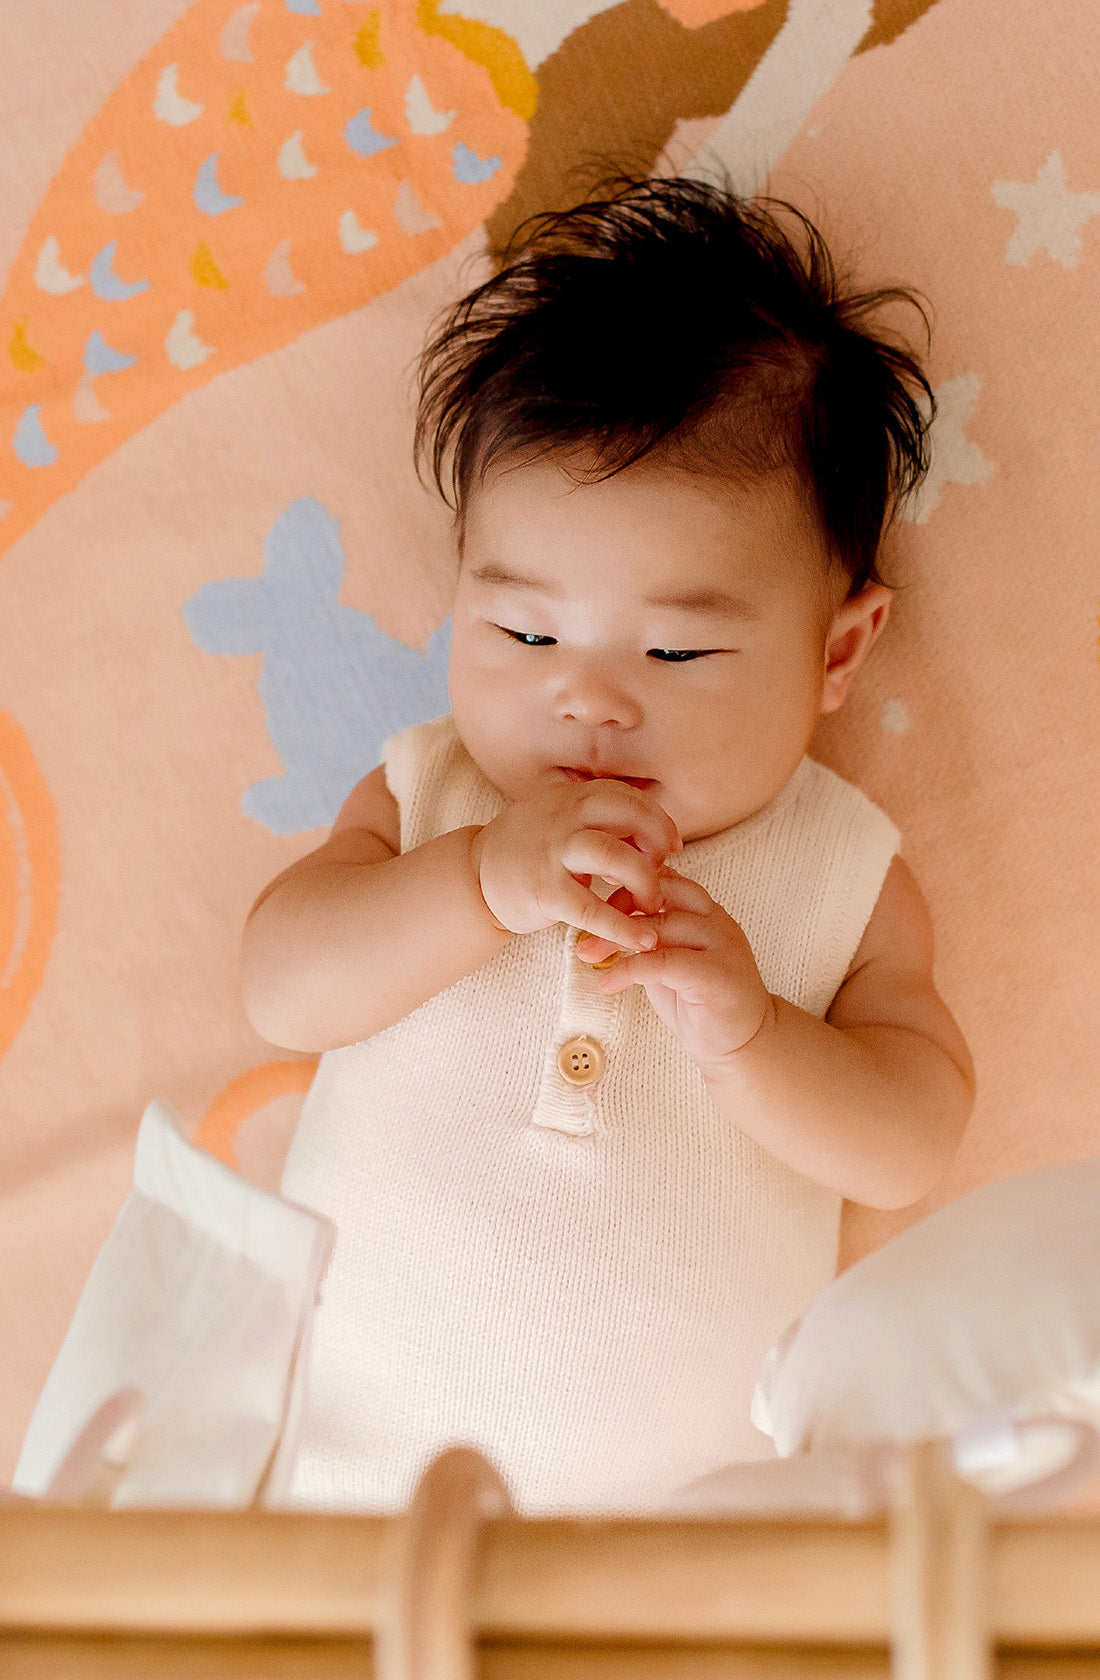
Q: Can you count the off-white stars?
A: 2